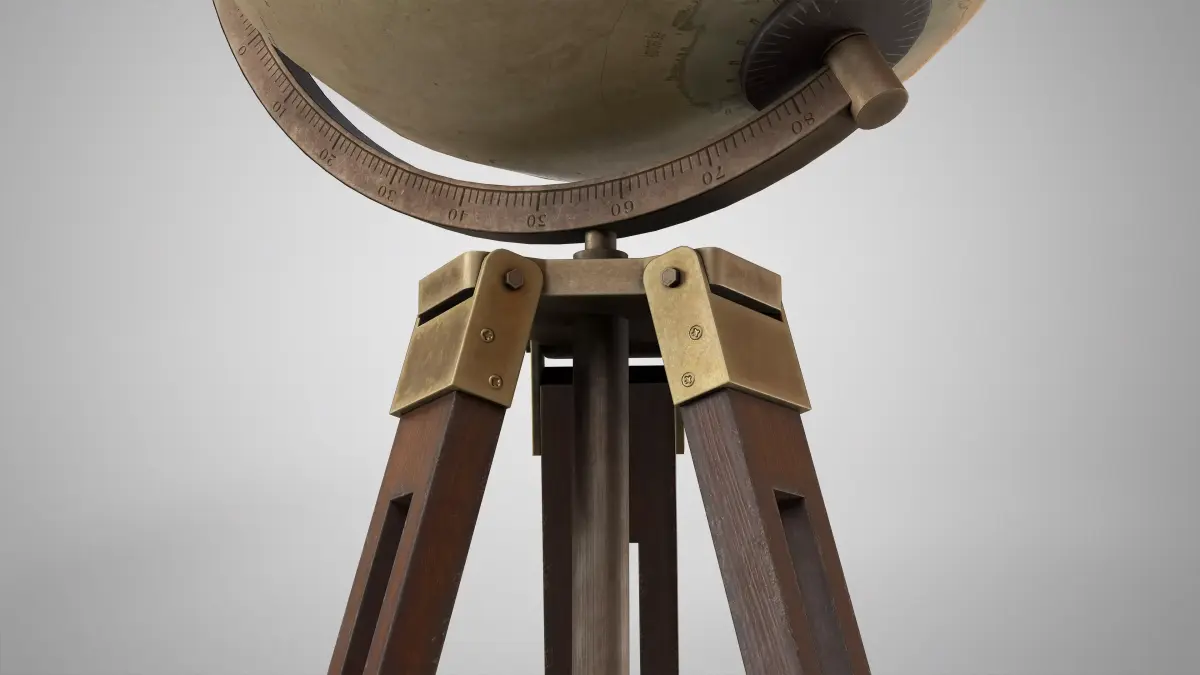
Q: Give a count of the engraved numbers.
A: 9